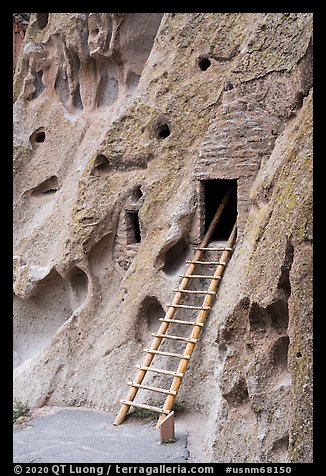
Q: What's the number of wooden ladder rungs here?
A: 11